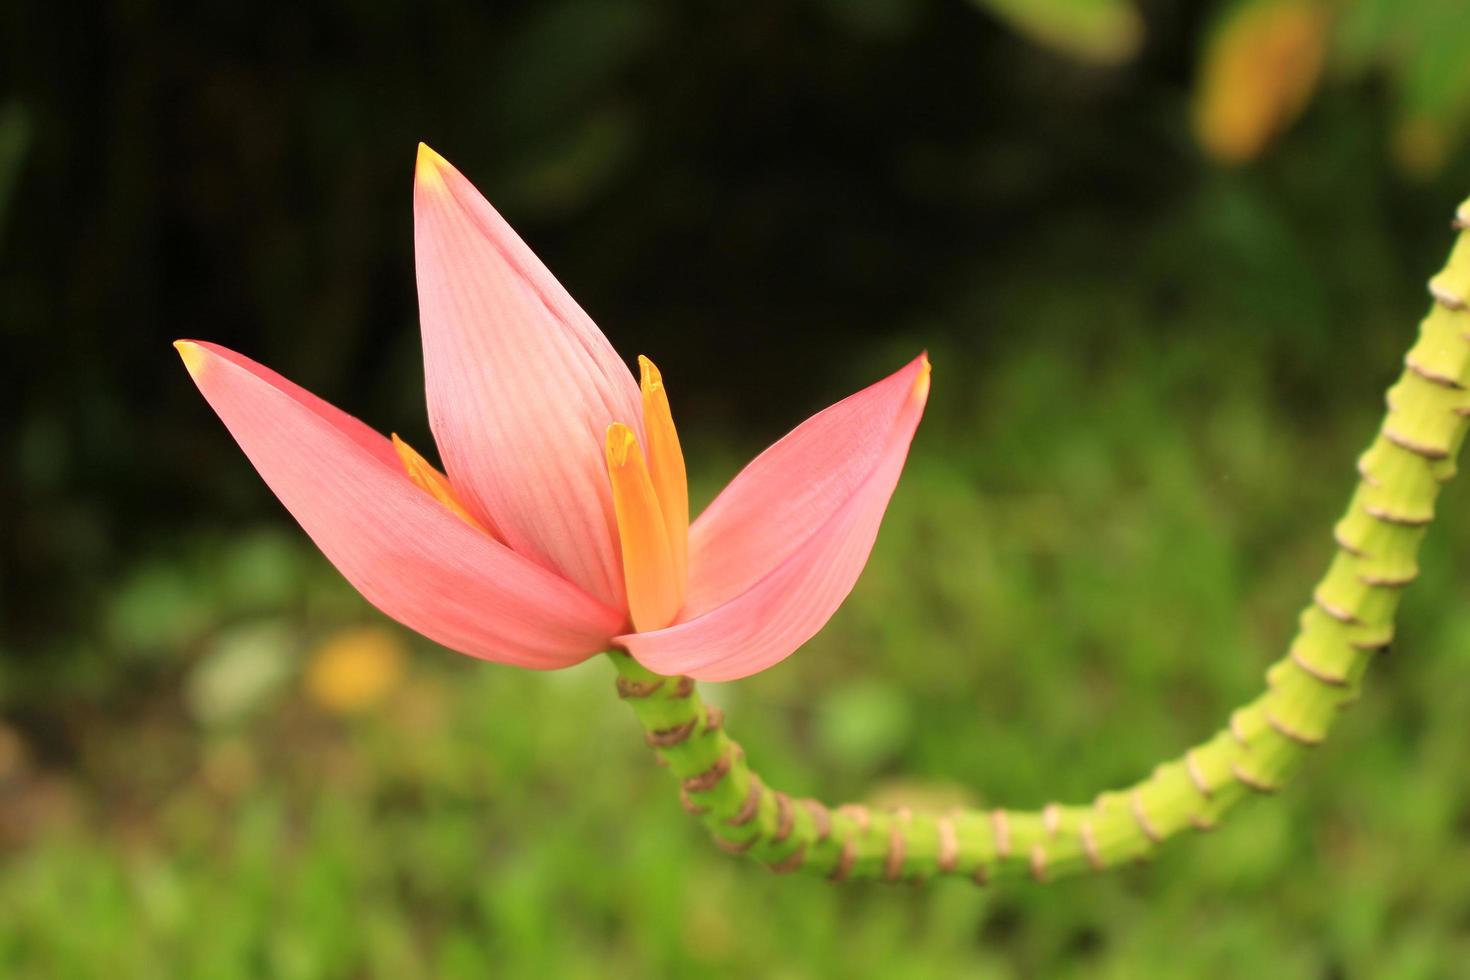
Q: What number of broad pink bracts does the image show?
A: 3